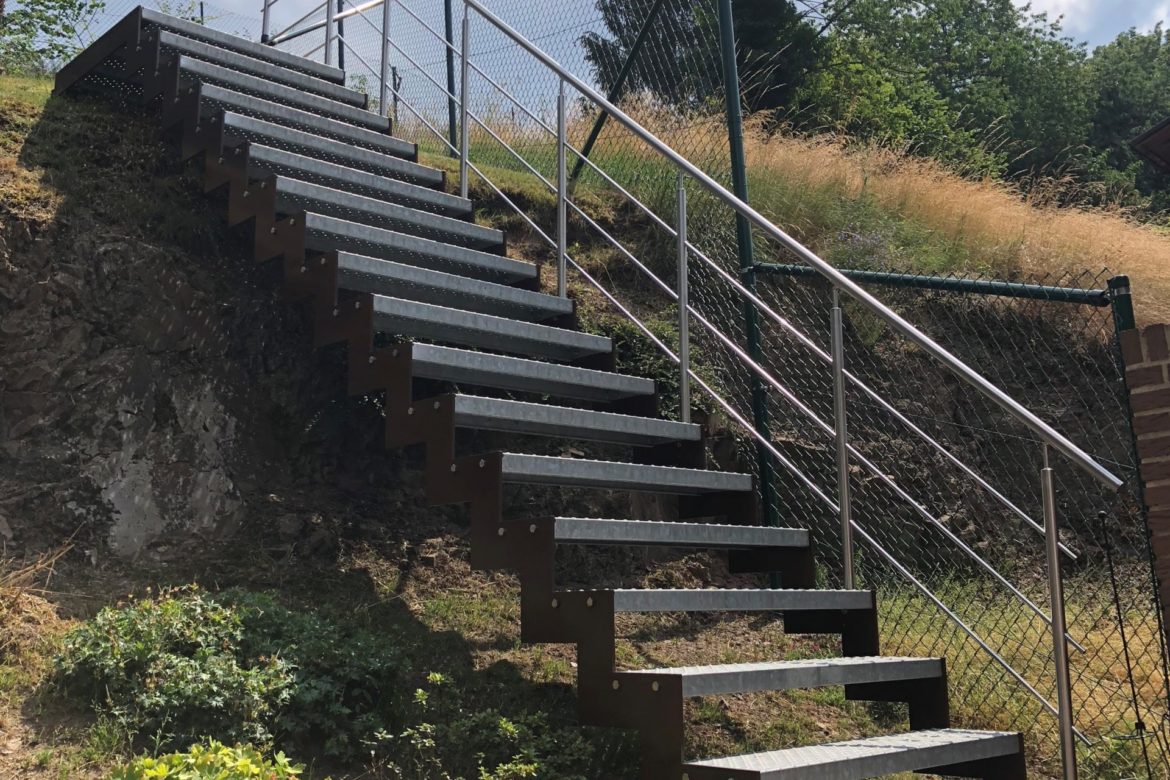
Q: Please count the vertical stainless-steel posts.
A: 8